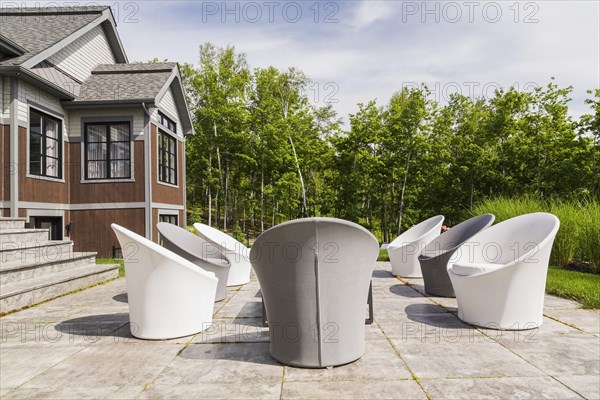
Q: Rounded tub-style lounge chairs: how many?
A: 7